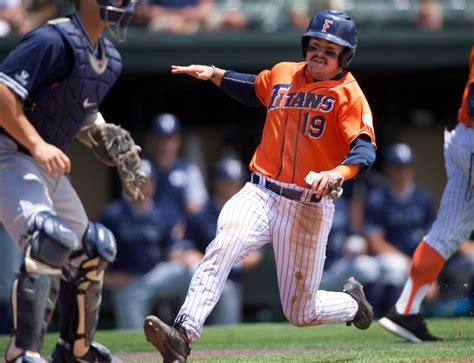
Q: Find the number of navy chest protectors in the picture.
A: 1